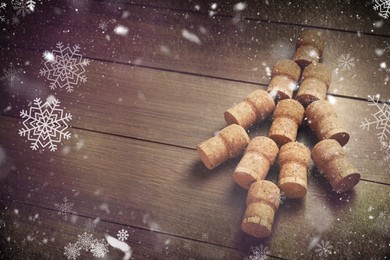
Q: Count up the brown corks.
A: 11